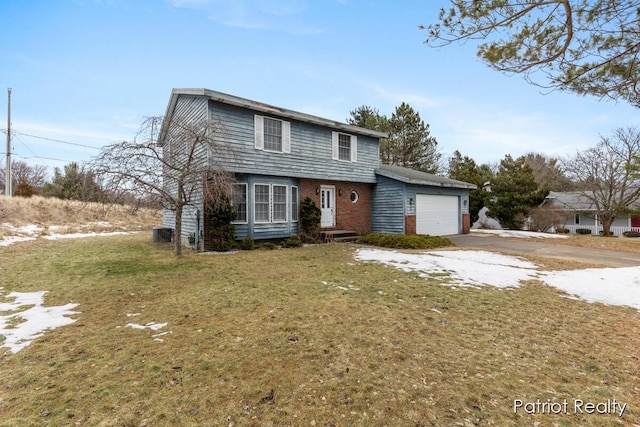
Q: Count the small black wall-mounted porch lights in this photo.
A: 4